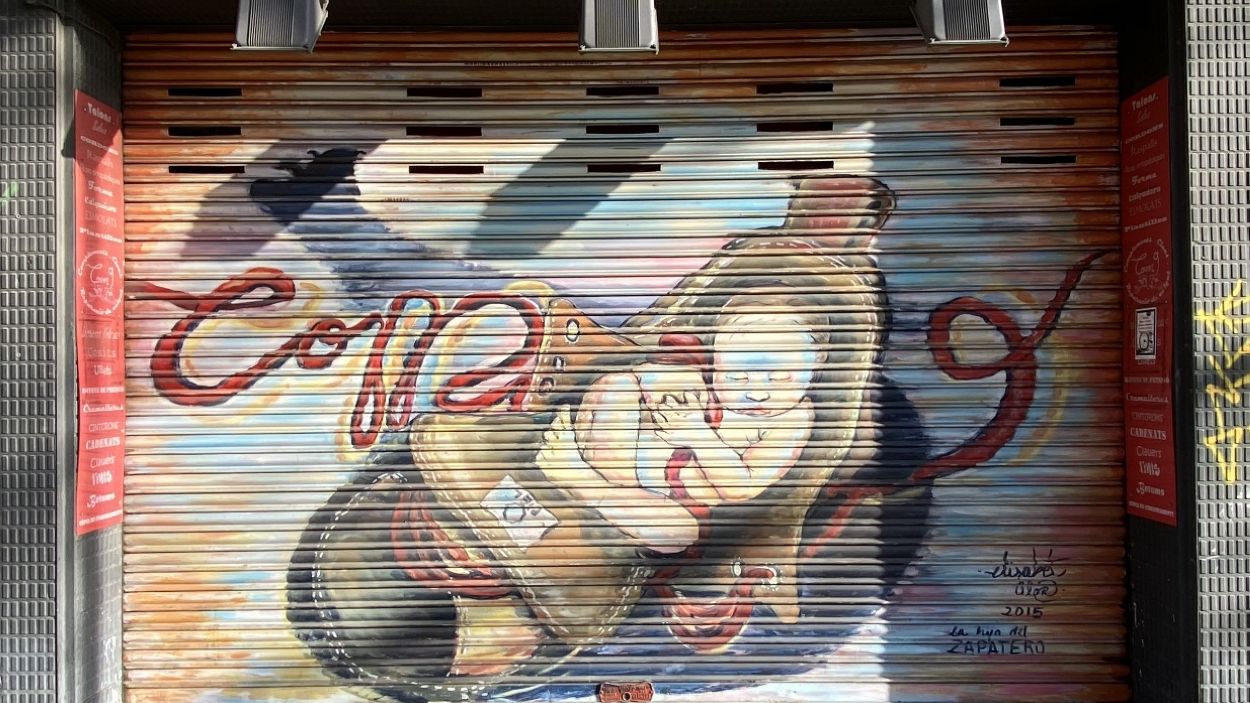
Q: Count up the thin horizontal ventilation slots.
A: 15